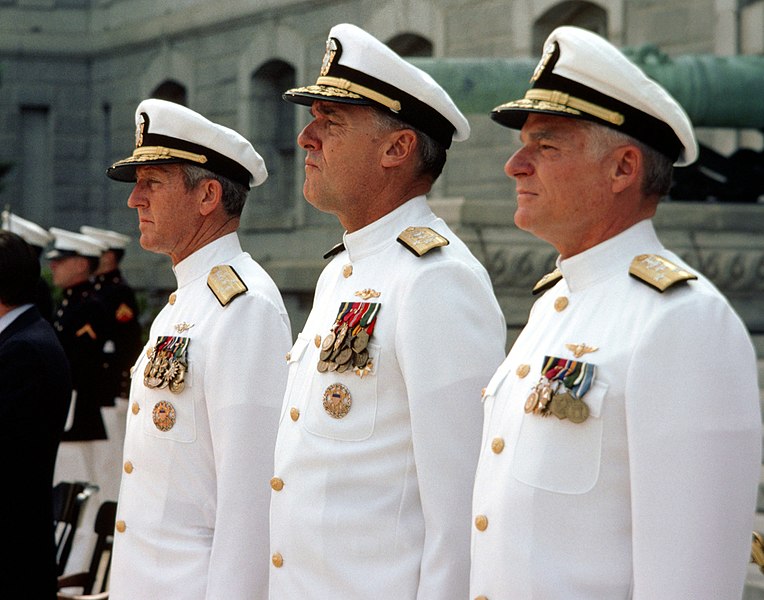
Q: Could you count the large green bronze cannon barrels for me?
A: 1